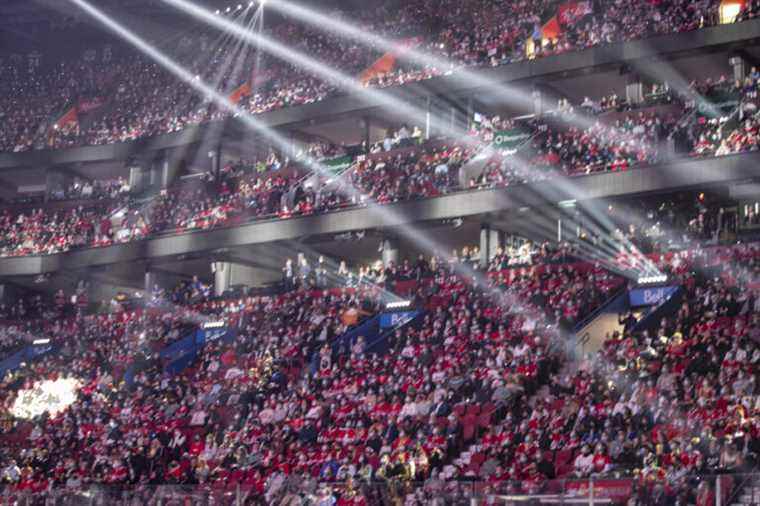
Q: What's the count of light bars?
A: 4